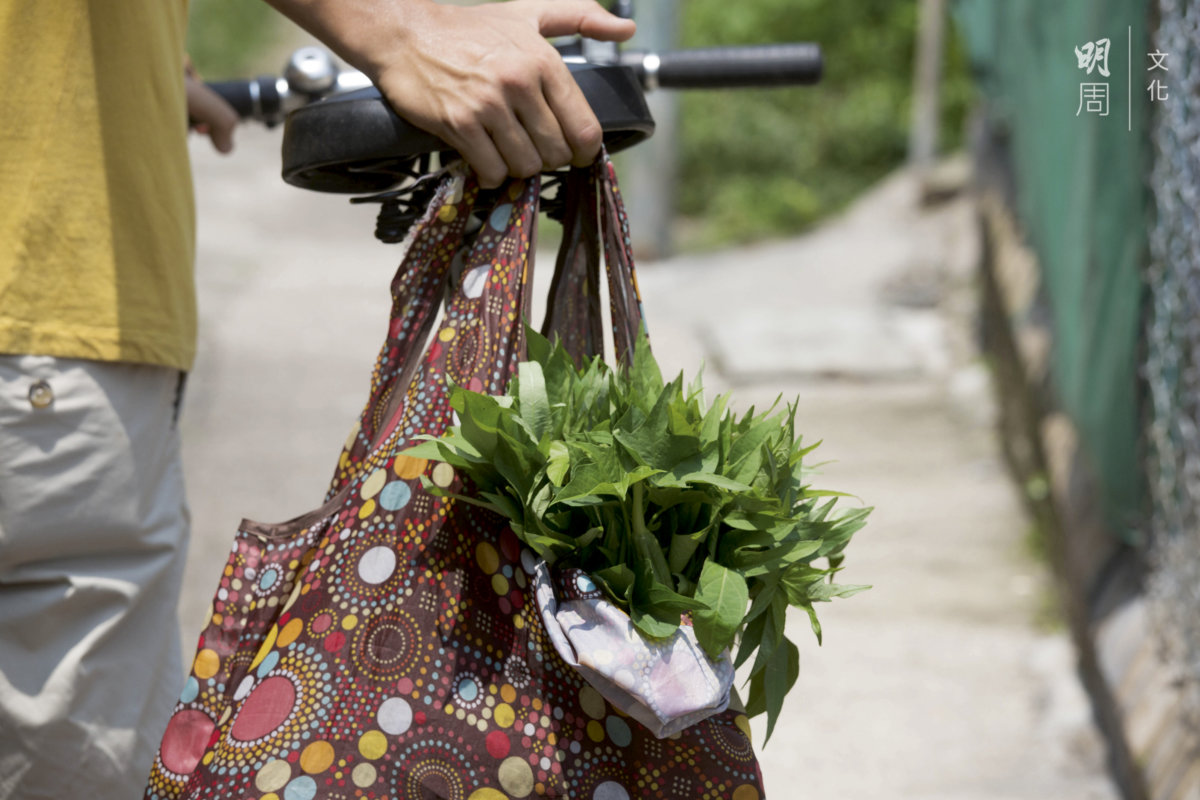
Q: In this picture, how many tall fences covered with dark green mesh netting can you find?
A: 1